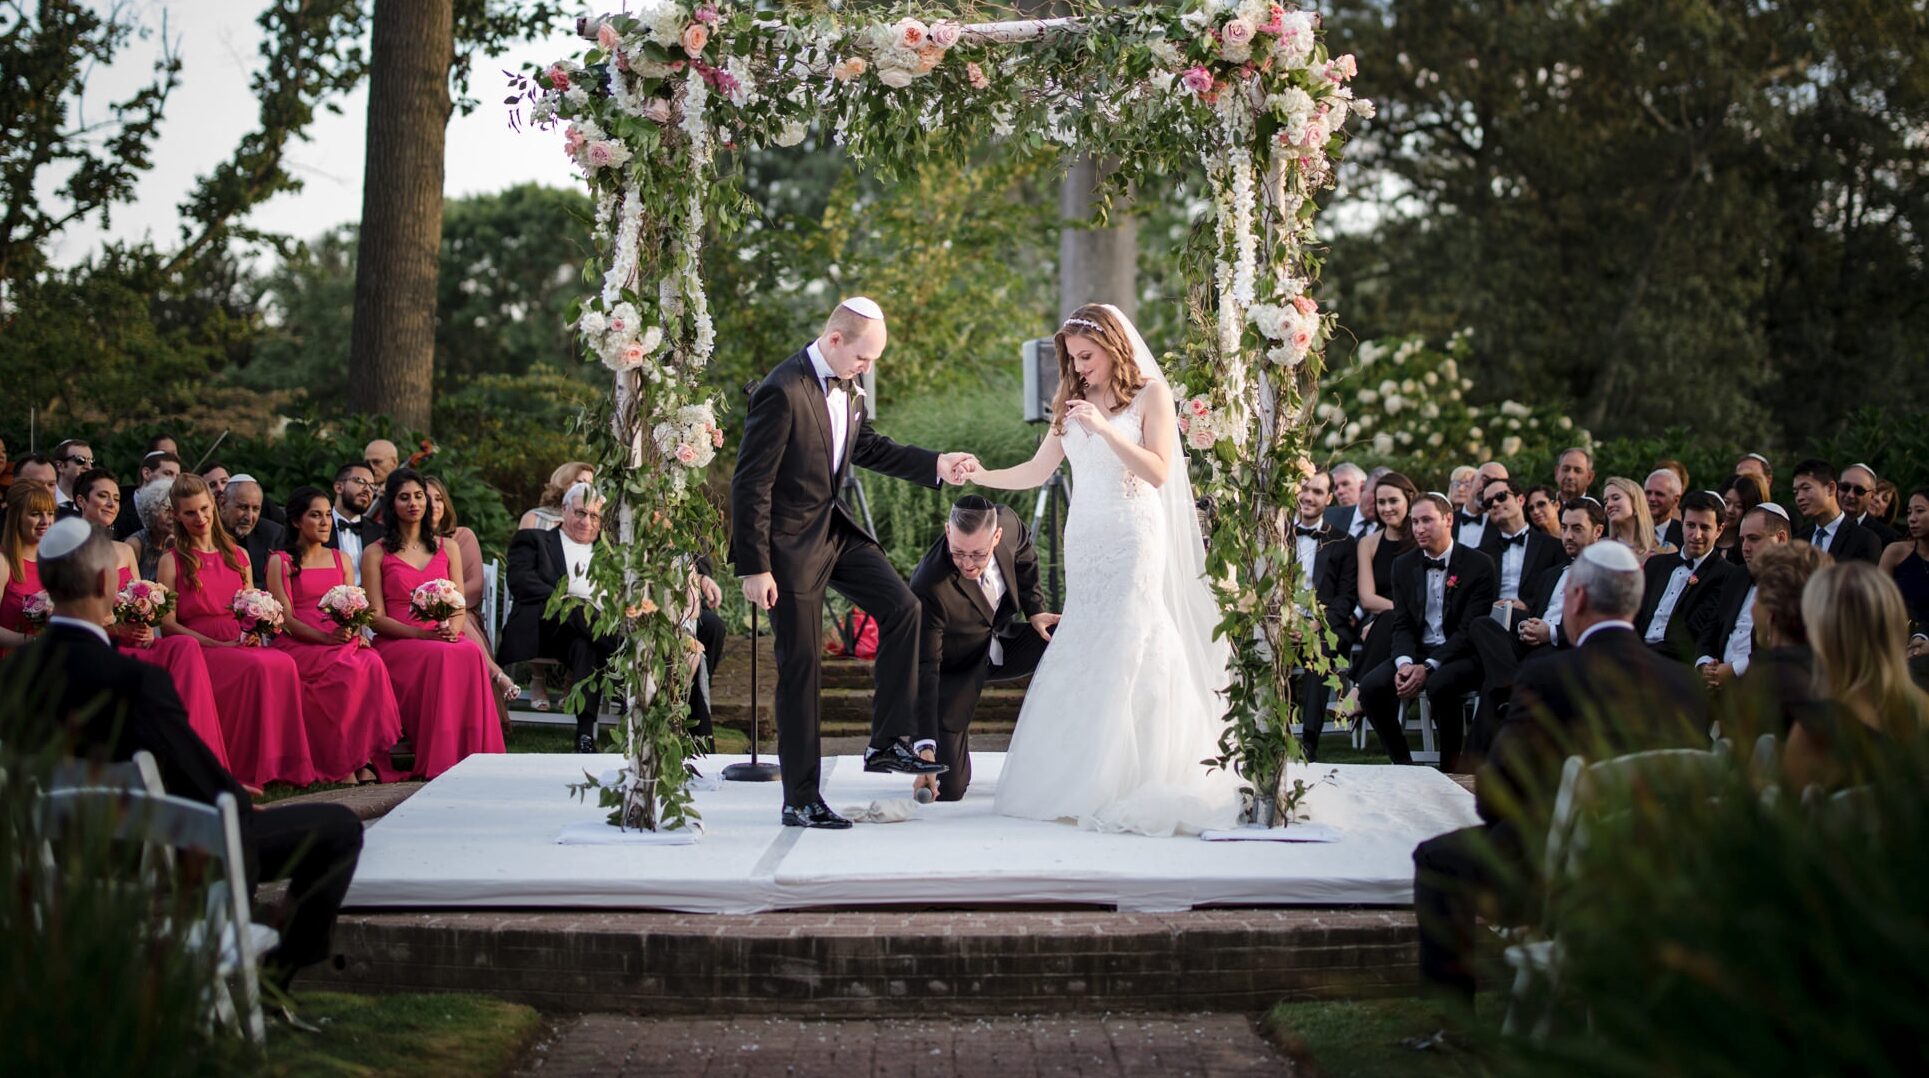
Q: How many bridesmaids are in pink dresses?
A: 5